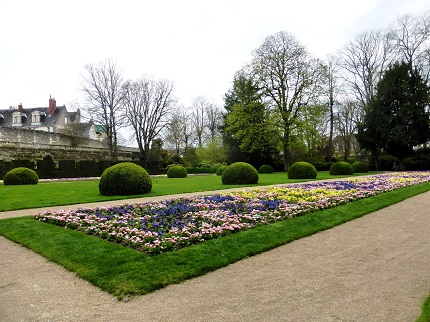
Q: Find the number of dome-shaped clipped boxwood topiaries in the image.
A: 9